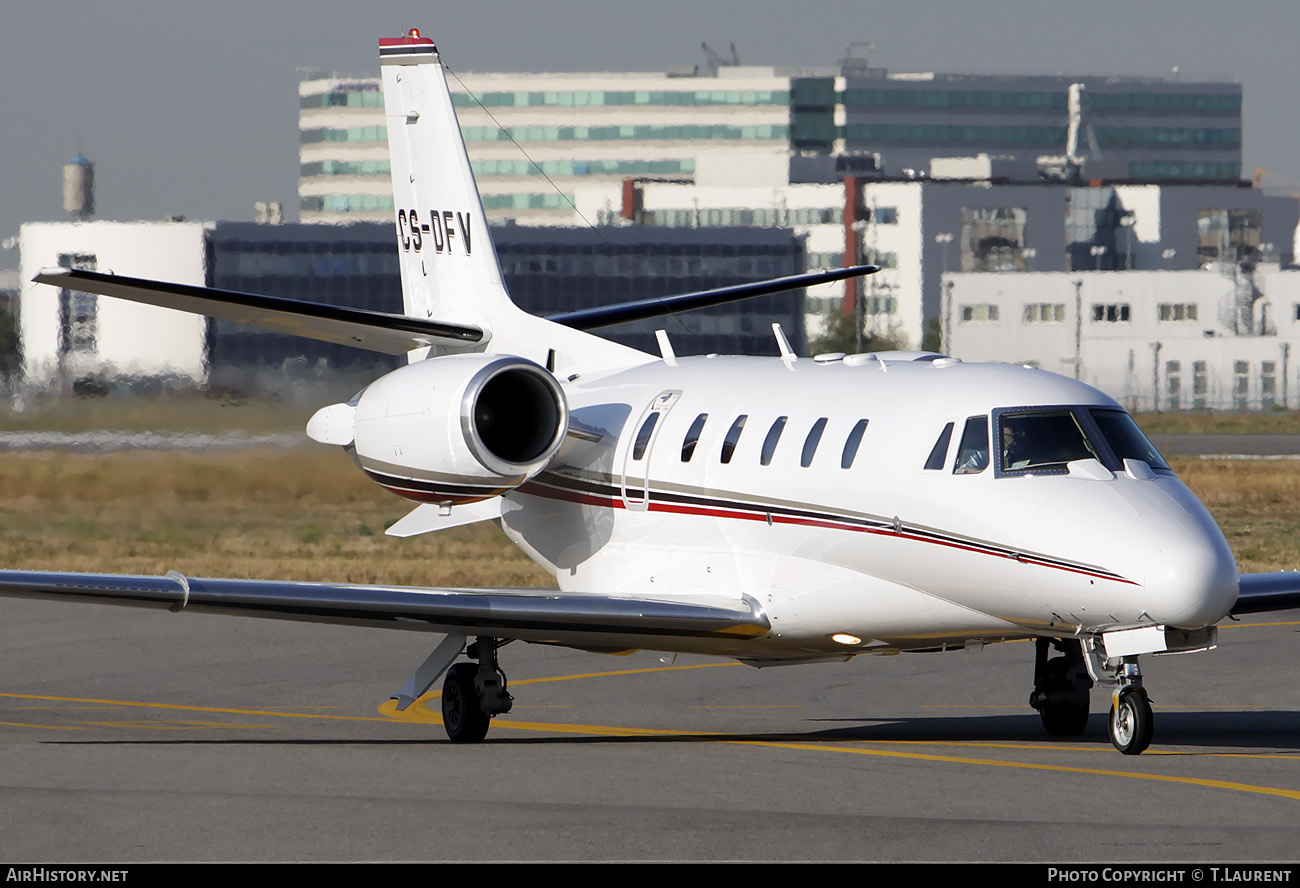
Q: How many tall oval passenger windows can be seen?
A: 6